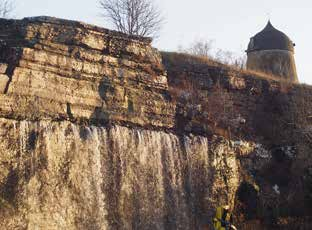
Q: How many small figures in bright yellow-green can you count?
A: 1